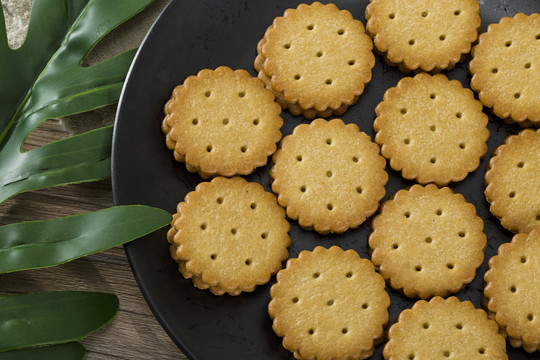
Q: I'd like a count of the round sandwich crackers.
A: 12